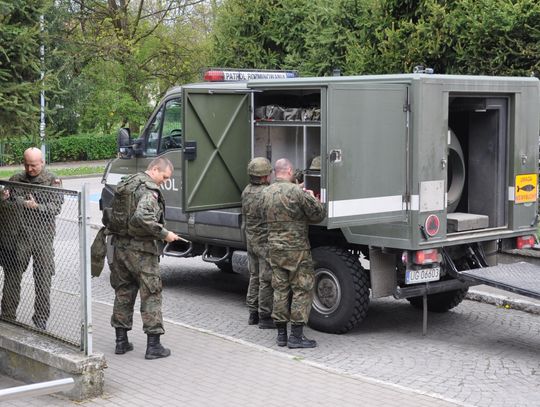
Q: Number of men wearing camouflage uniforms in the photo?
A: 4